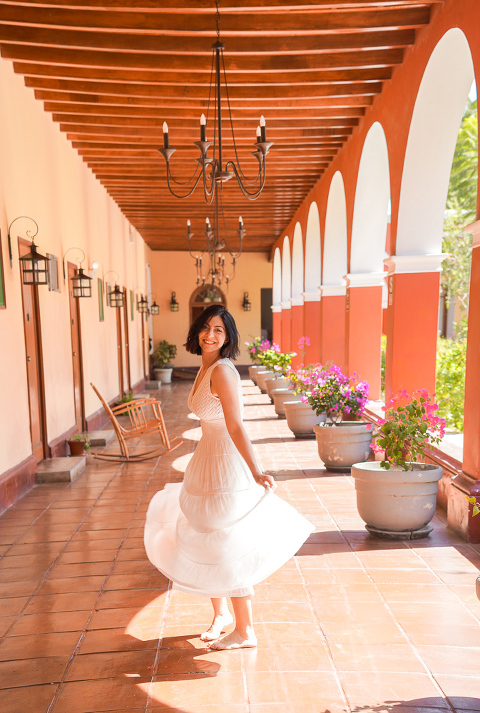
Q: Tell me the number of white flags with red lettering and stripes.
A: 0